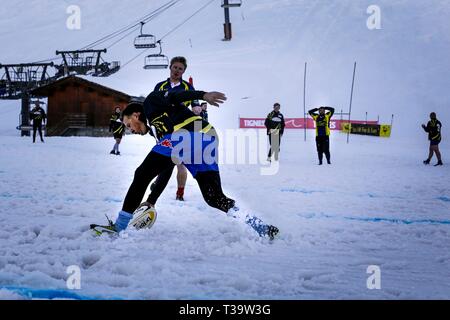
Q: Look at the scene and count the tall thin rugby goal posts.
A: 2